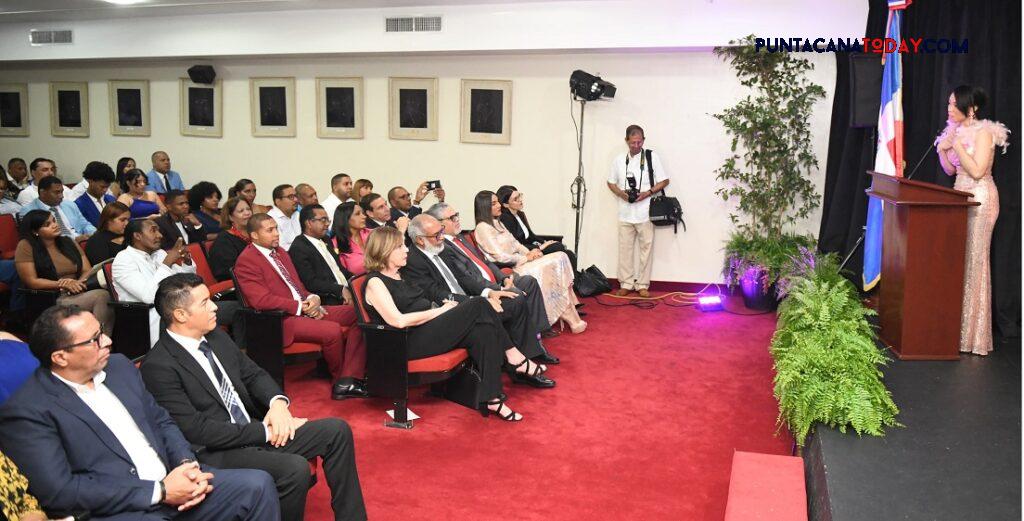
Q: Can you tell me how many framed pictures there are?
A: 8